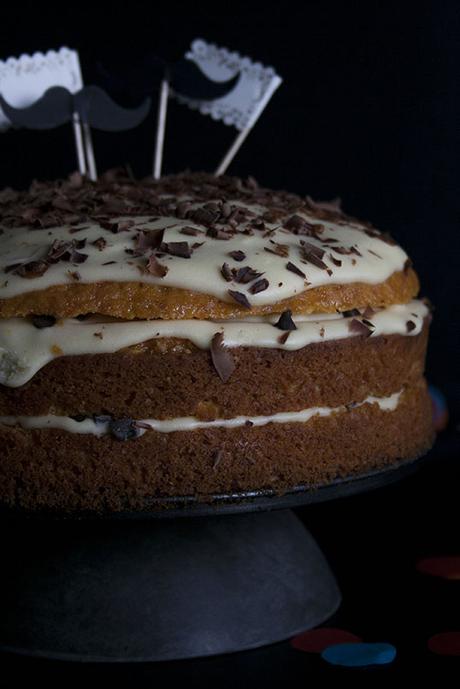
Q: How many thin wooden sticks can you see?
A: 4